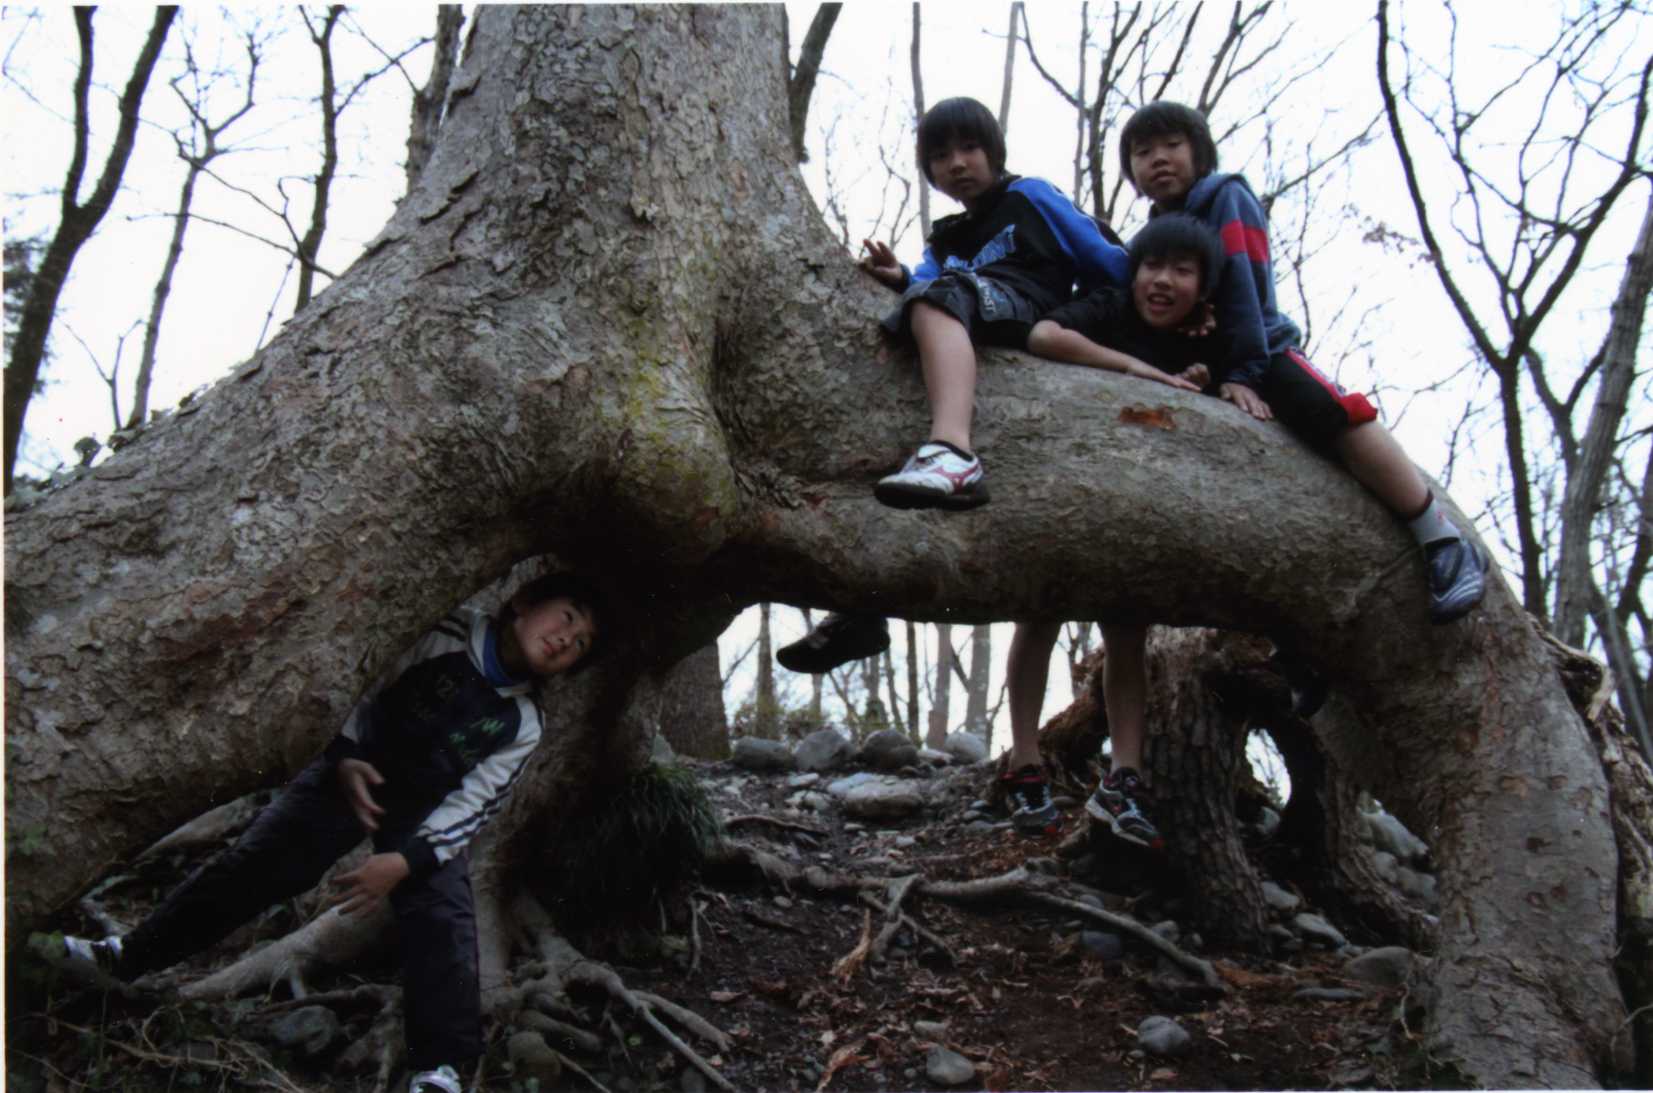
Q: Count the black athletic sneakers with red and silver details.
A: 2